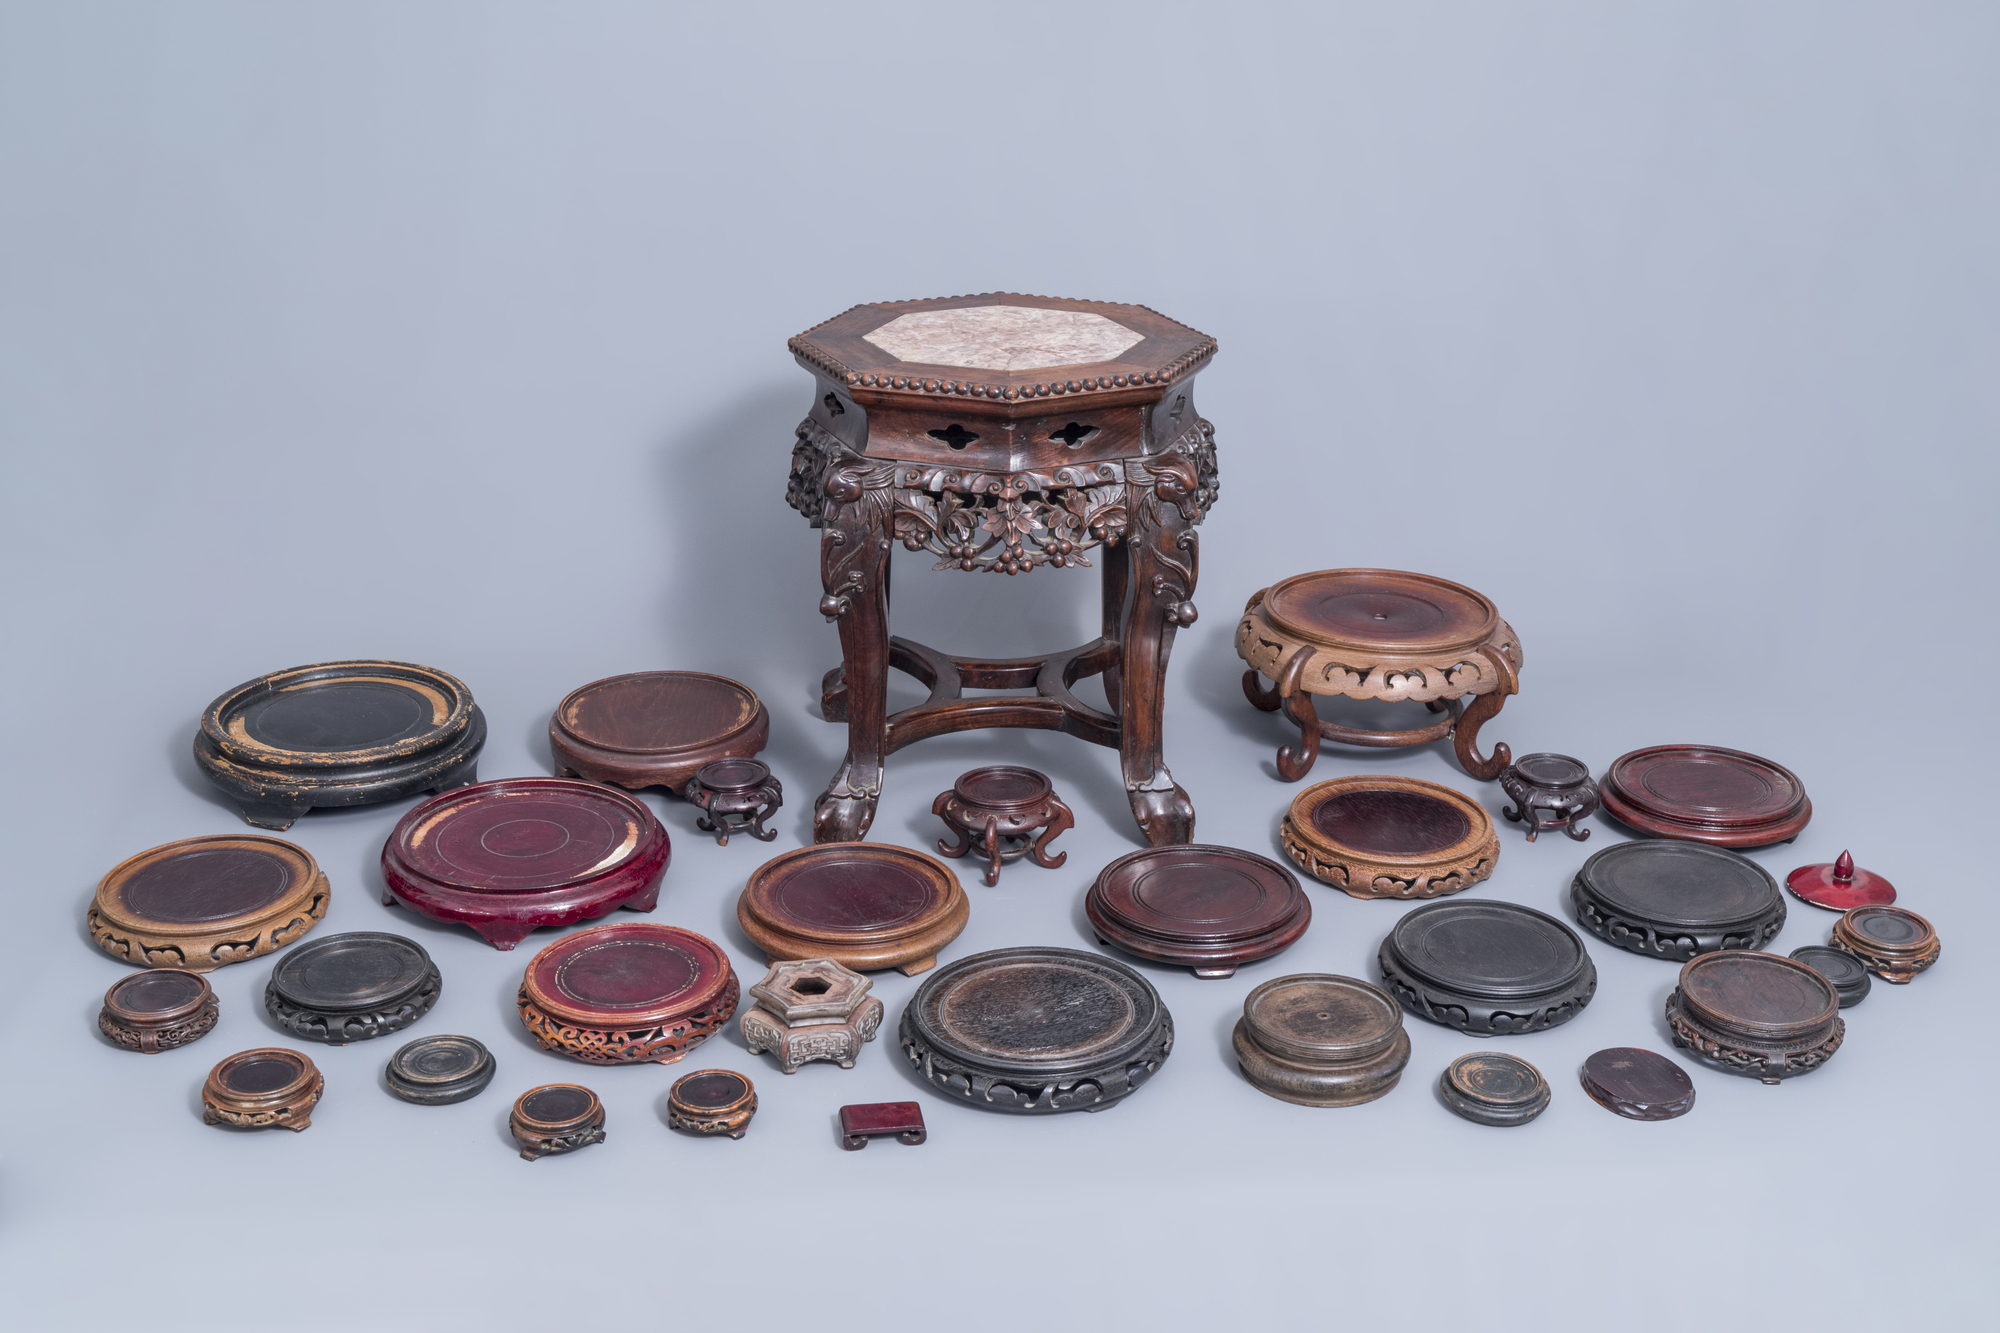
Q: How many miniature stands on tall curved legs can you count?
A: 3